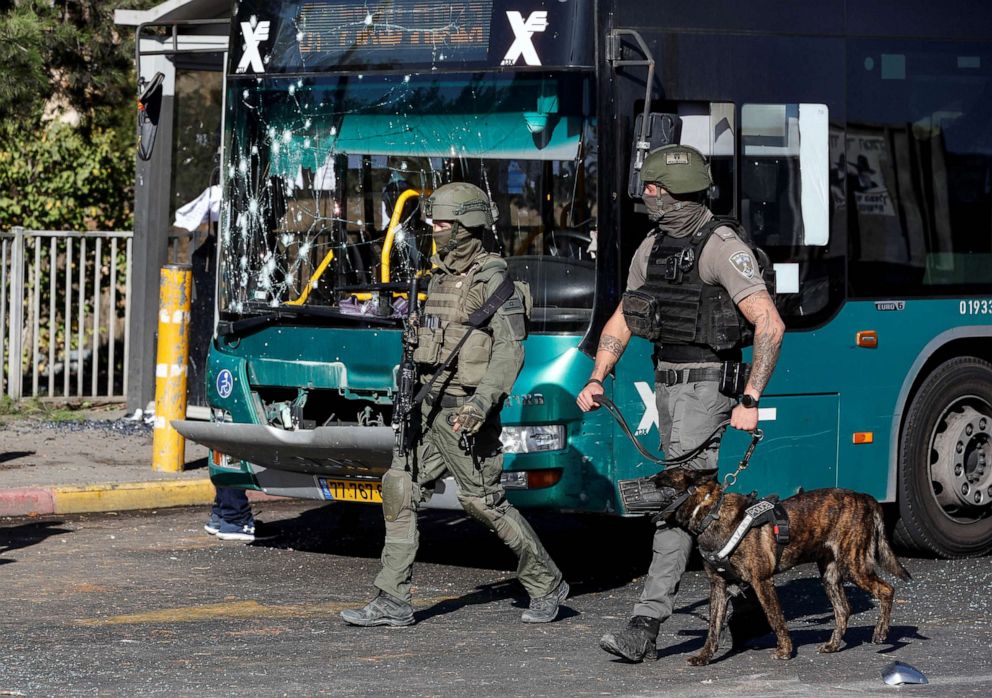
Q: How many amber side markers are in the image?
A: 2